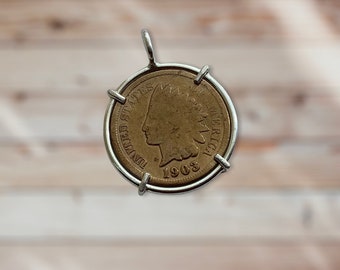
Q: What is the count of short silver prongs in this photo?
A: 4